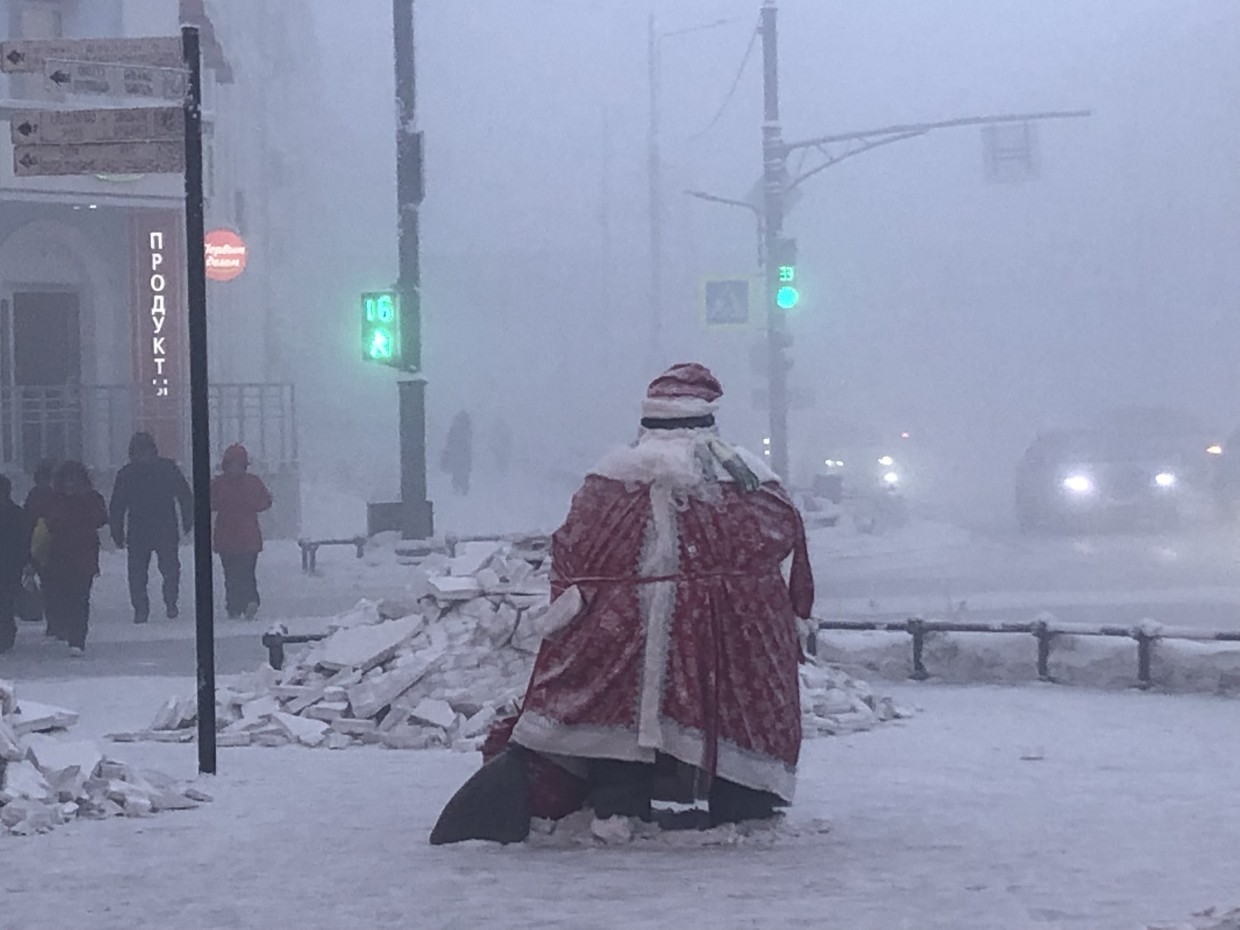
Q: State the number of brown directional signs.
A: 4